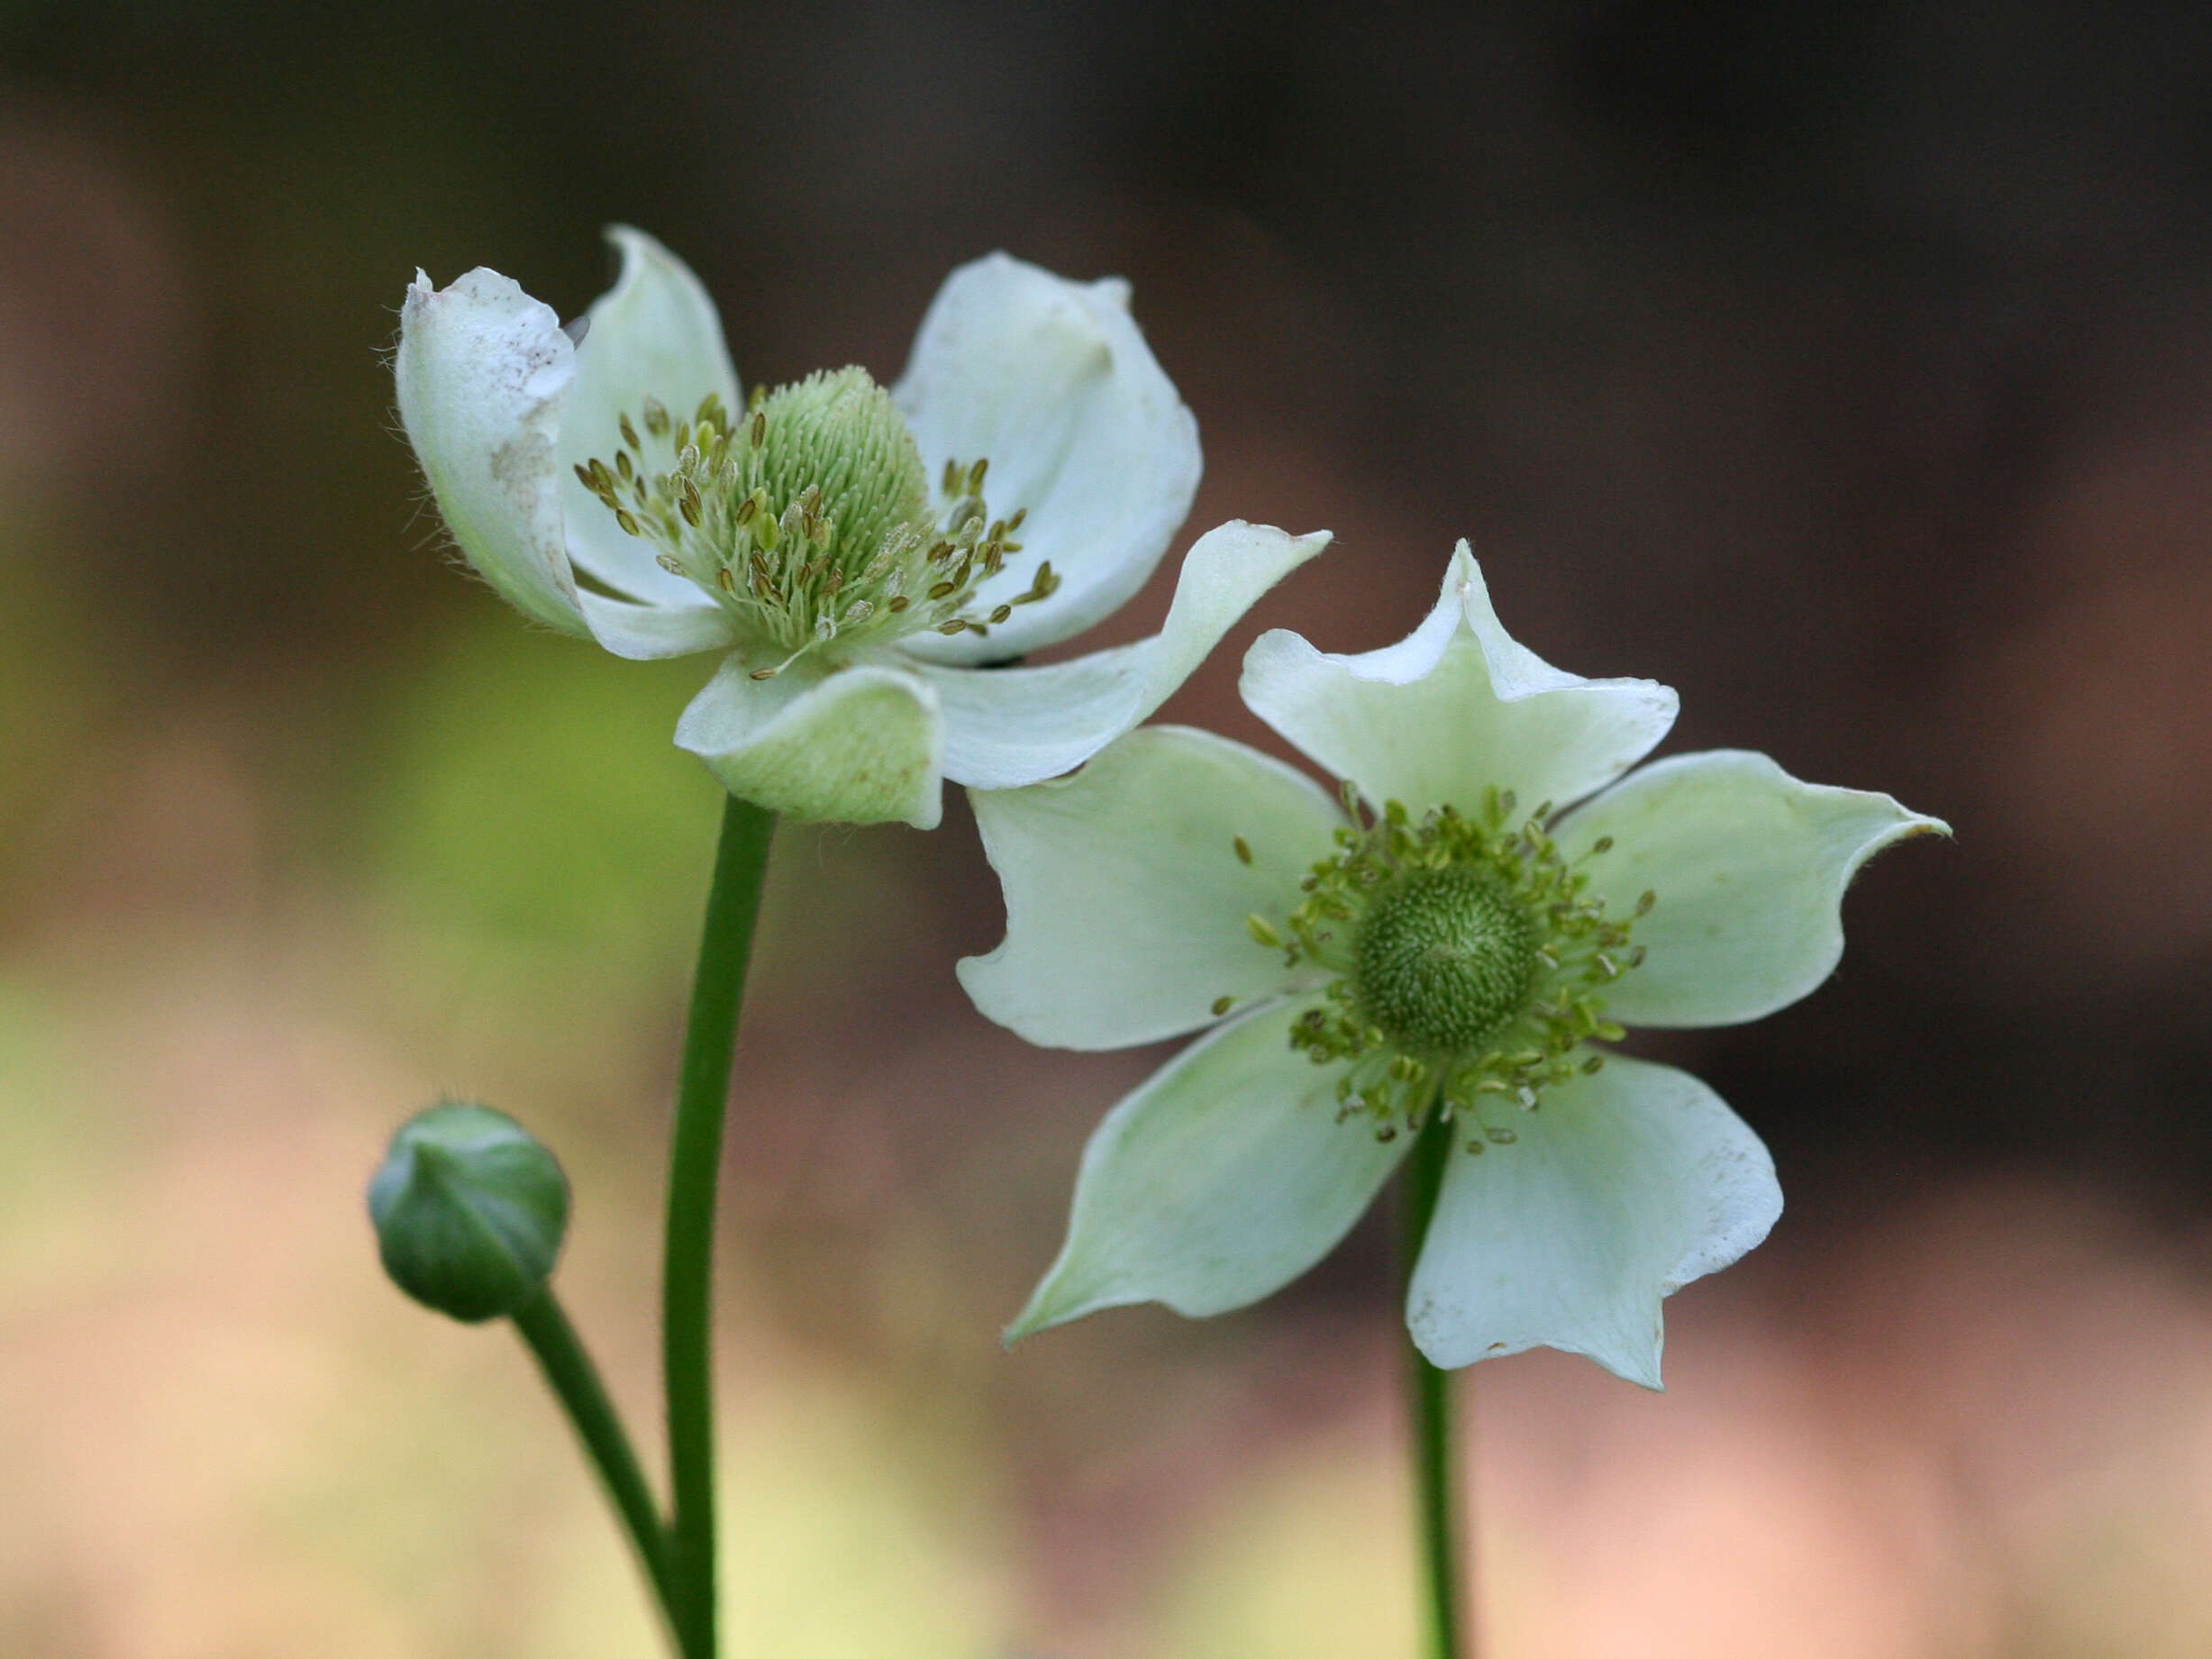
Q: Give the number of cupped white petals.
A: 10